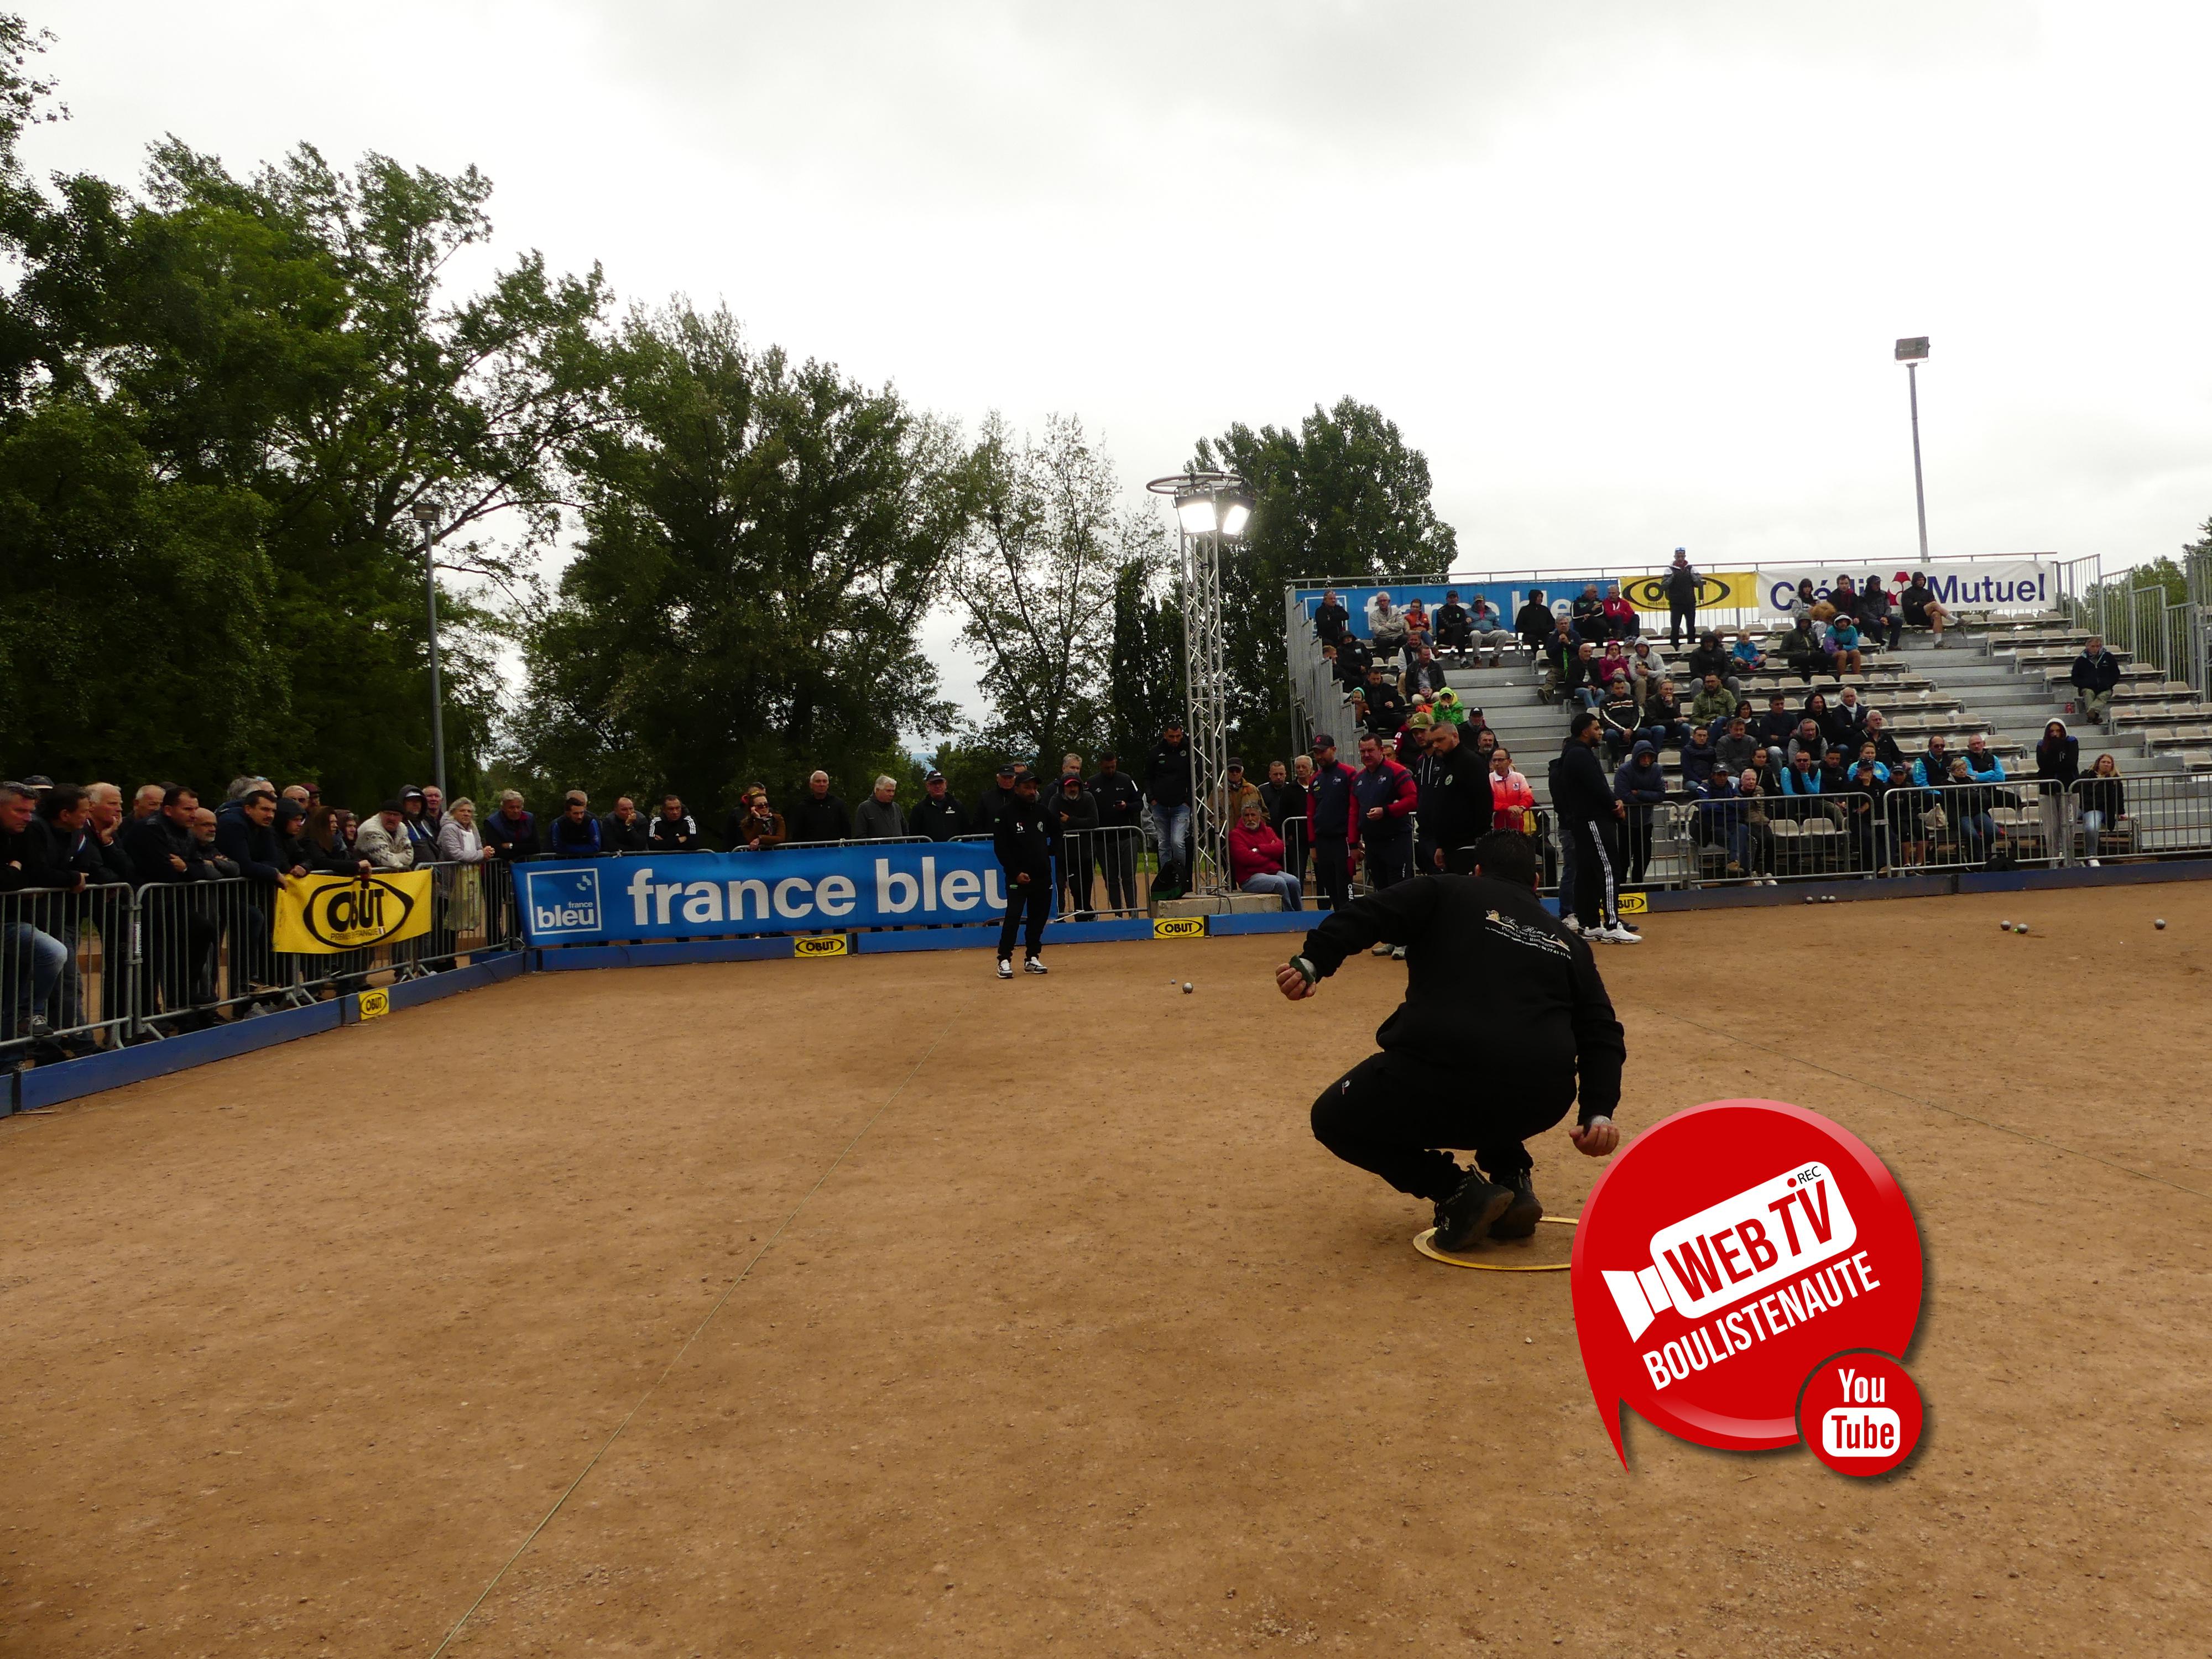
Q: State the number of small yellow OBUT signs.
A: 4